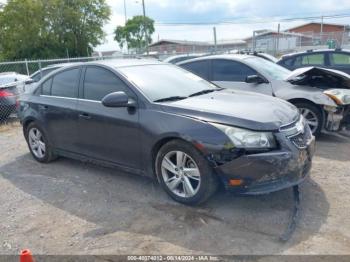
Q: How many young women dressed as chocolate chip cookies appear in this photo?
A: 0